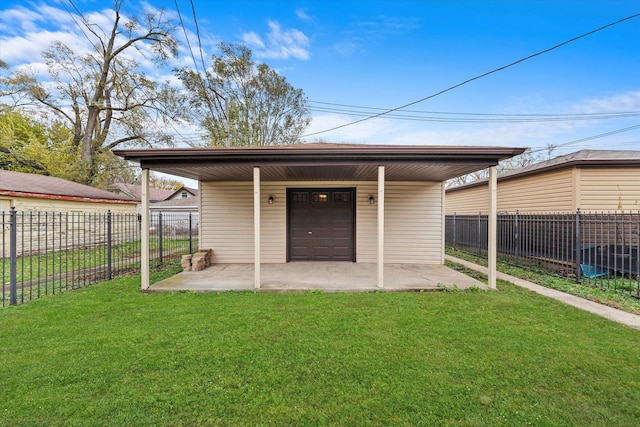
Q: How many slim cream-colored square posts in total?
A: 4